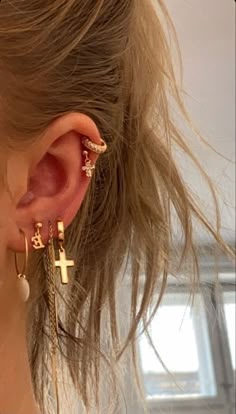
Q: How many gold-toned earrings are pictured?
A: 6